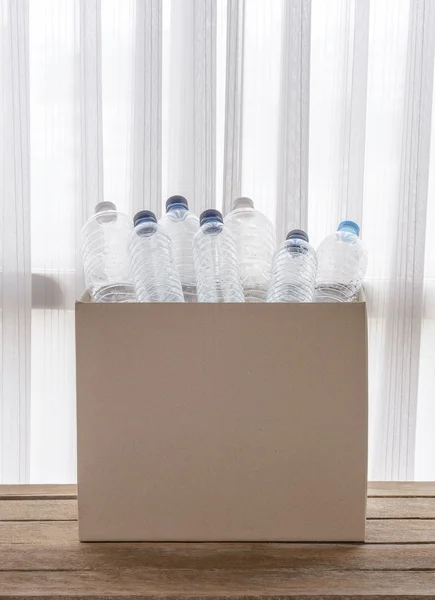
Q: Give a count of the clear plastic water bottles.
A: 7